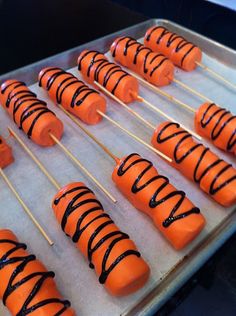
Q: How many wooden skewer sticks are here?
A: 10